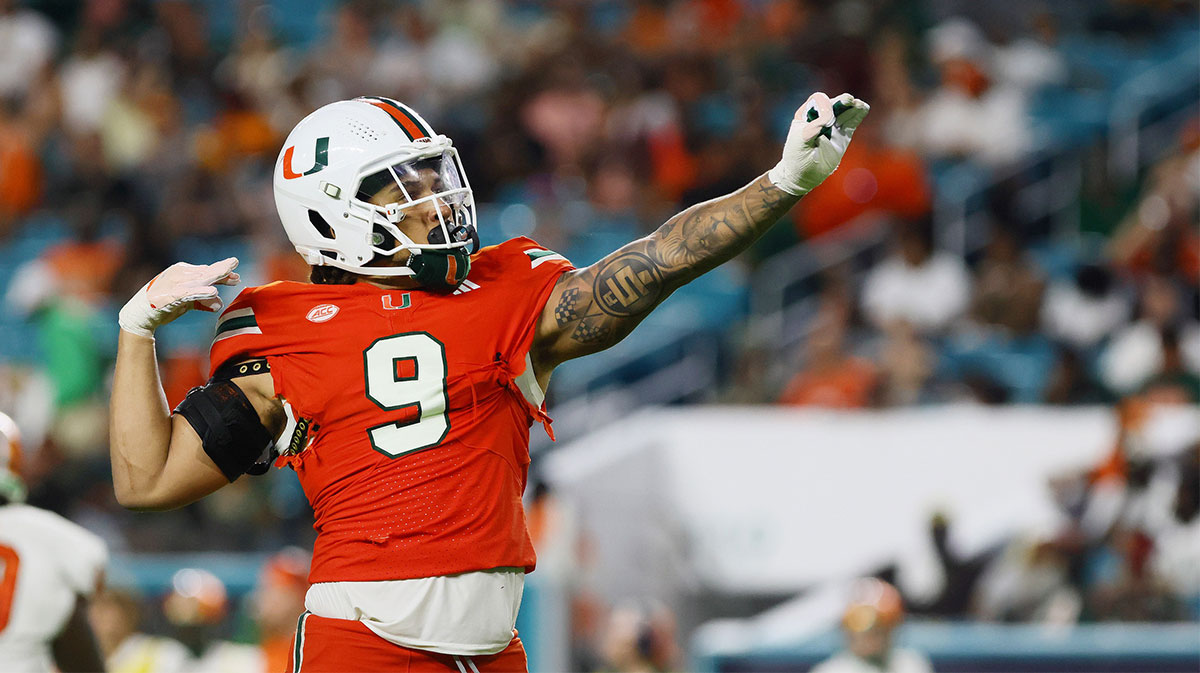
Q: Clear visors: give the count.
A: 1